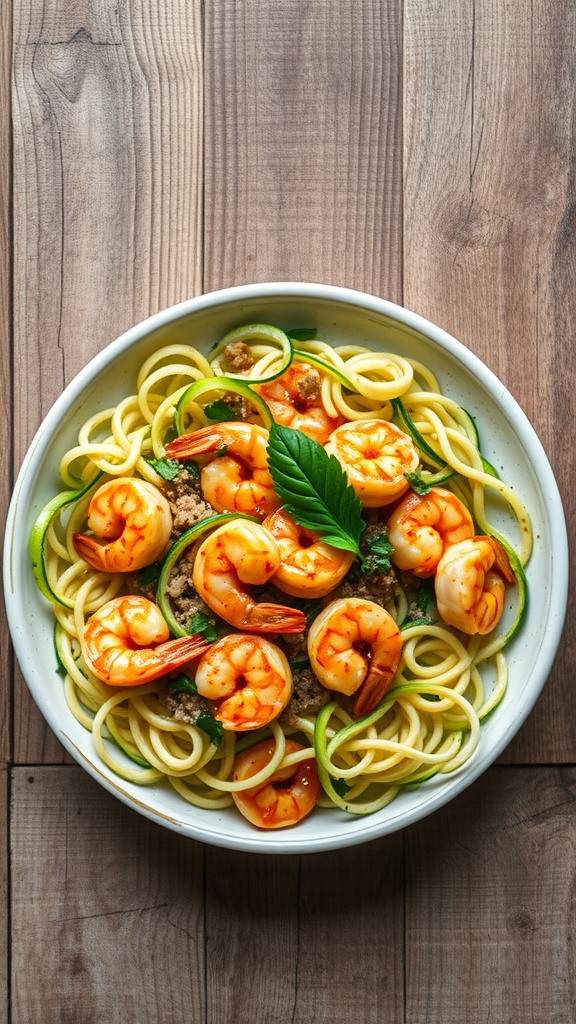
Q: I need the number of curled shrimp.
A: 12